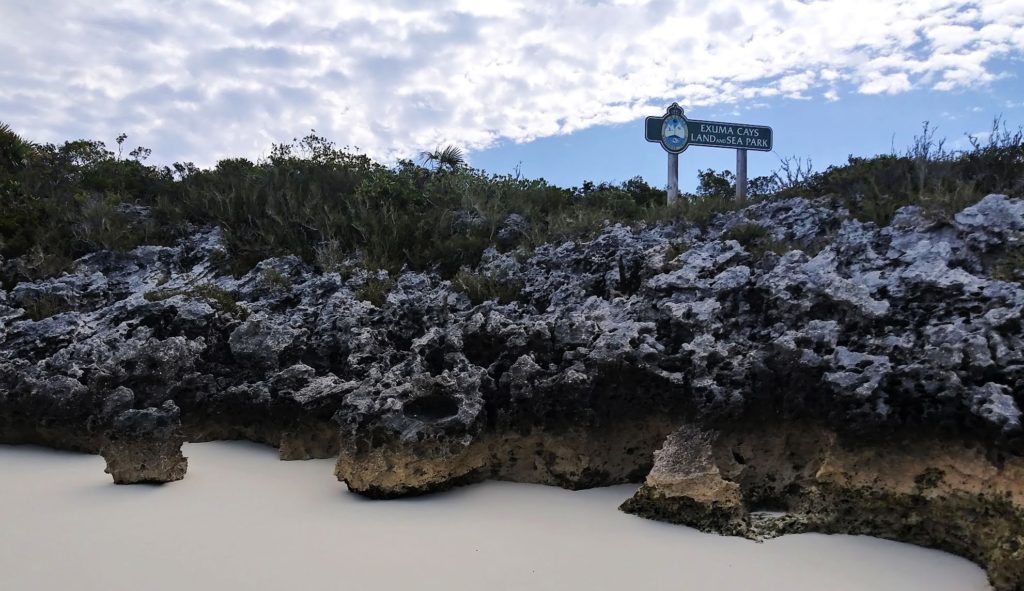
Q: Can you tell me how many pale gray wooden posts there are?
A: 2